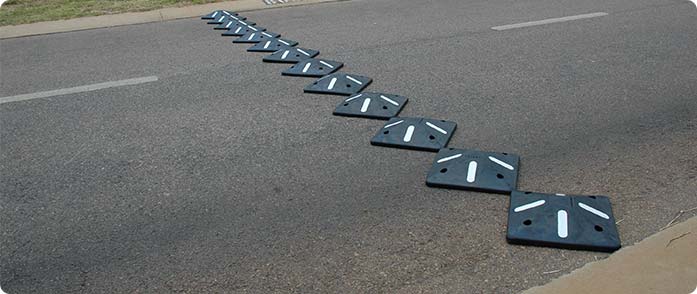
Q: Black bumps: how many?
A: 13